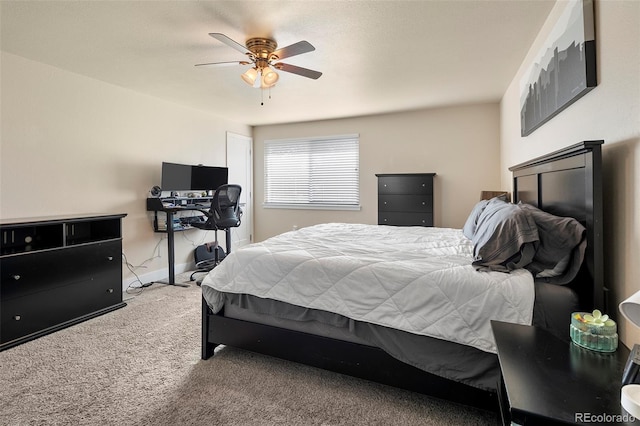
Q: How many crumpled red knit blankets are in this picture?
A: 0